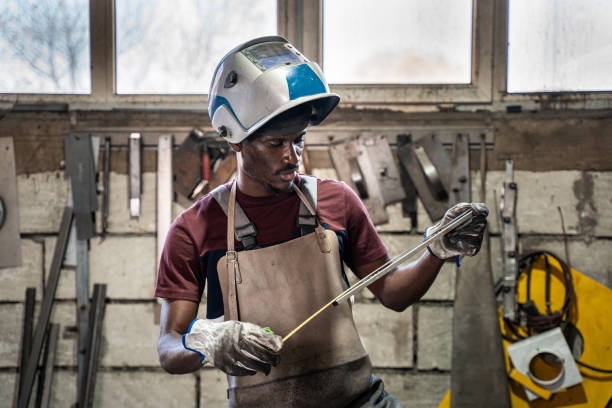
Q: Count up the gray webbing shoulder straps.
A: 2